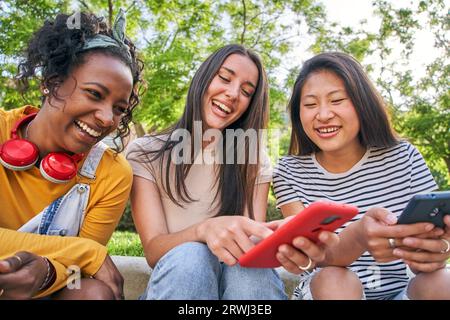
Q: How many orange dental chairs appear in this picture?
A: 0